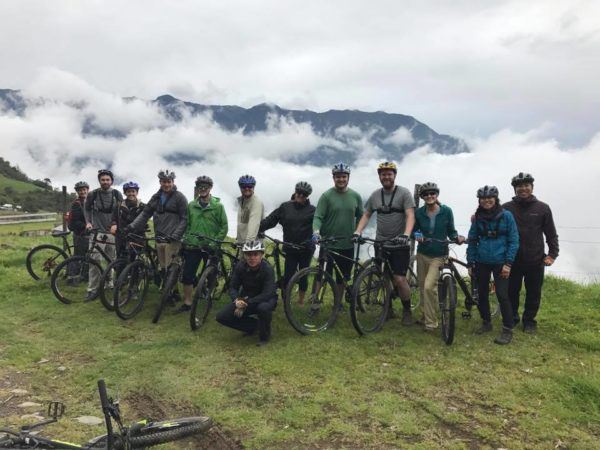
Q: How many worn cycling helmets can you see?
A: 13